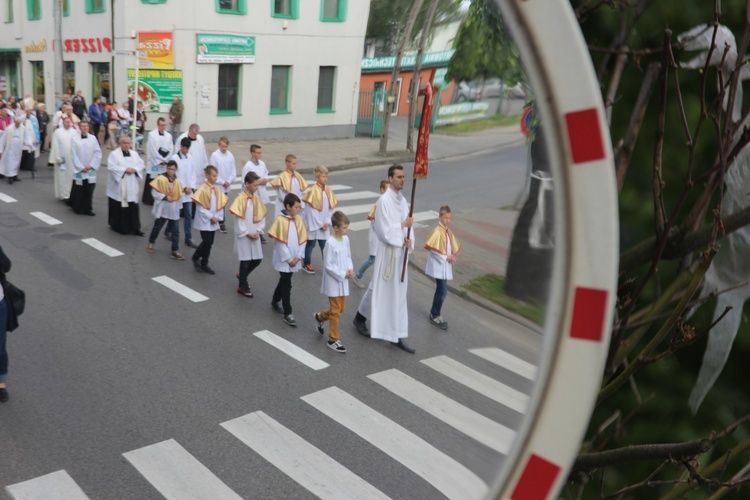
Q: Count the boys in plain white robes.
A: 4